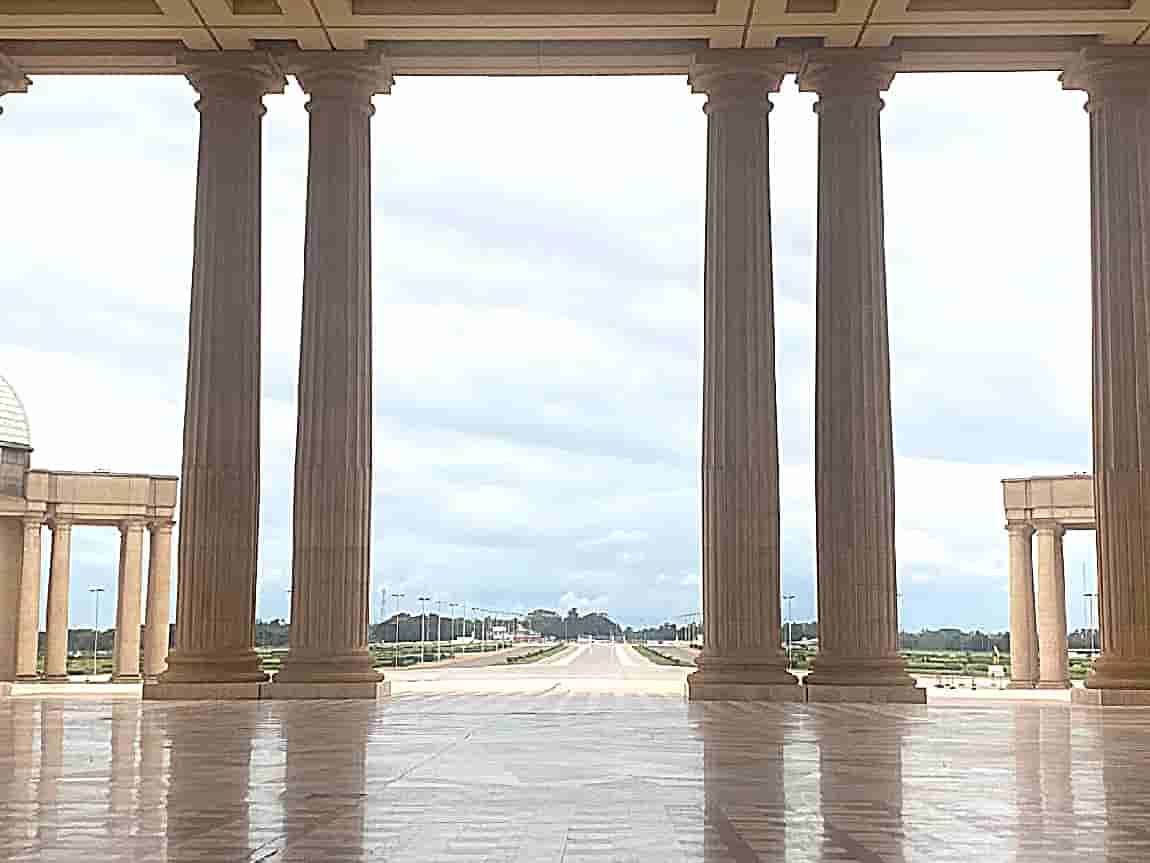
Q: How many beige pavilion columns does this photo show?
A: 6